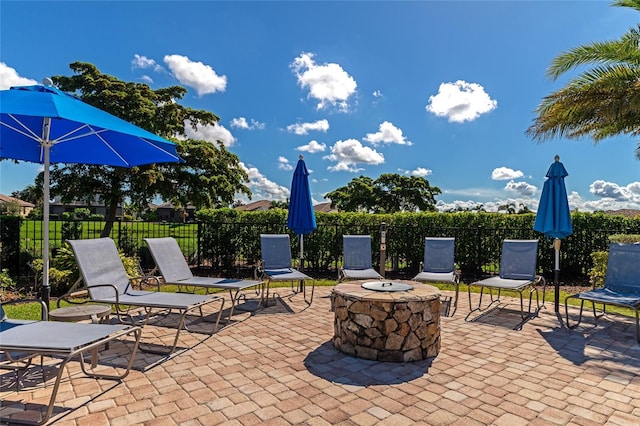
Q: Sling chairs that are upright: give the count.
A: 5